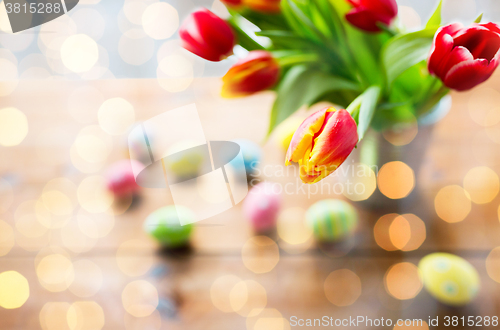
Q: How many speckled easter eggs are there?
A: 1